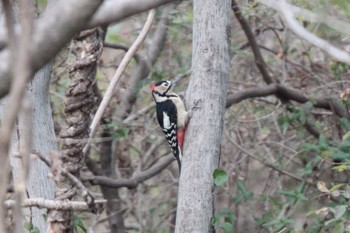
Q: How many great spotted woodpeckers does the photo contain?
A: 1